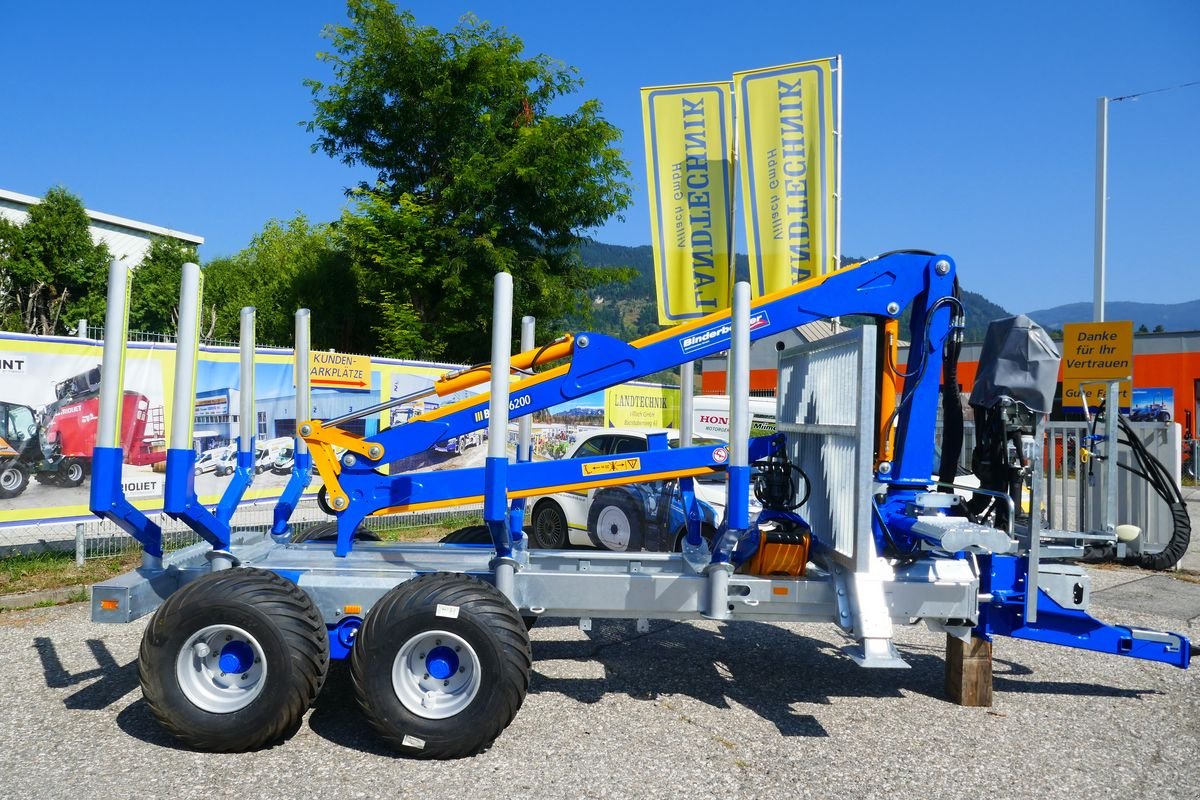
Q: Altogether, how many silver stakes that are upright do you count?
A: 8